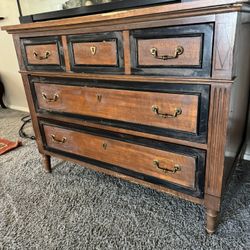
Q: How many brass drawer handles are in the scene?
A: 6